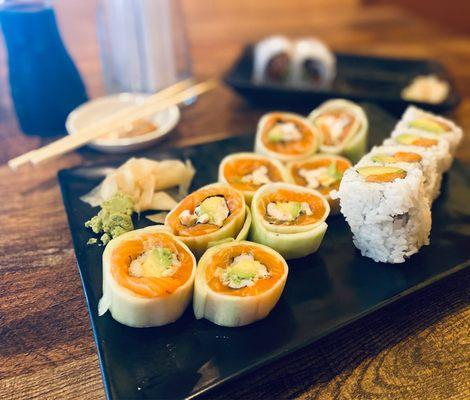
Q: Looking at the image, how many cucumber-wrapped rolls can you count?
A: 8